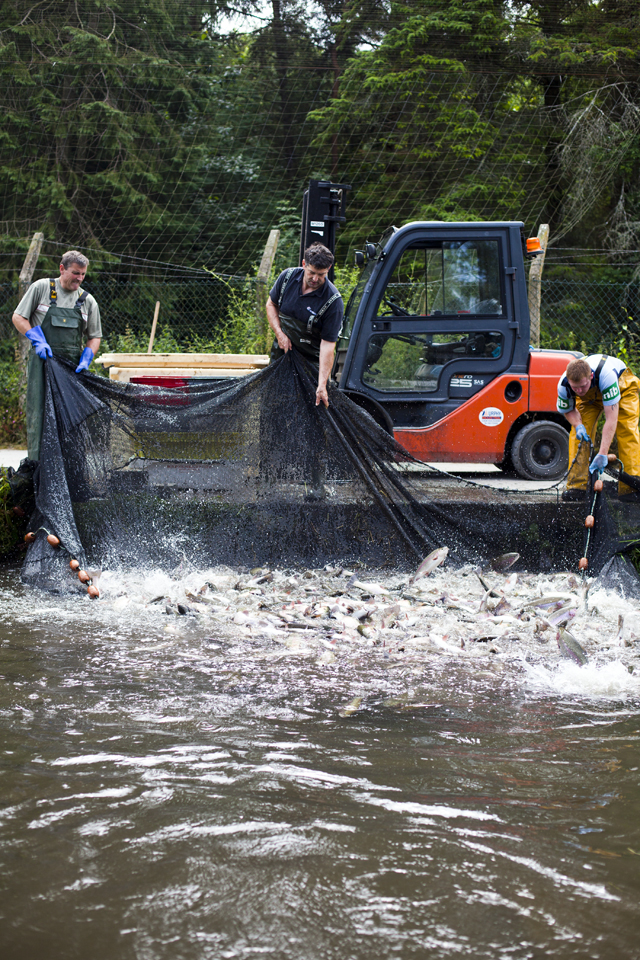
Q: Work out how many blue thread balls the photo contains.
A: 0